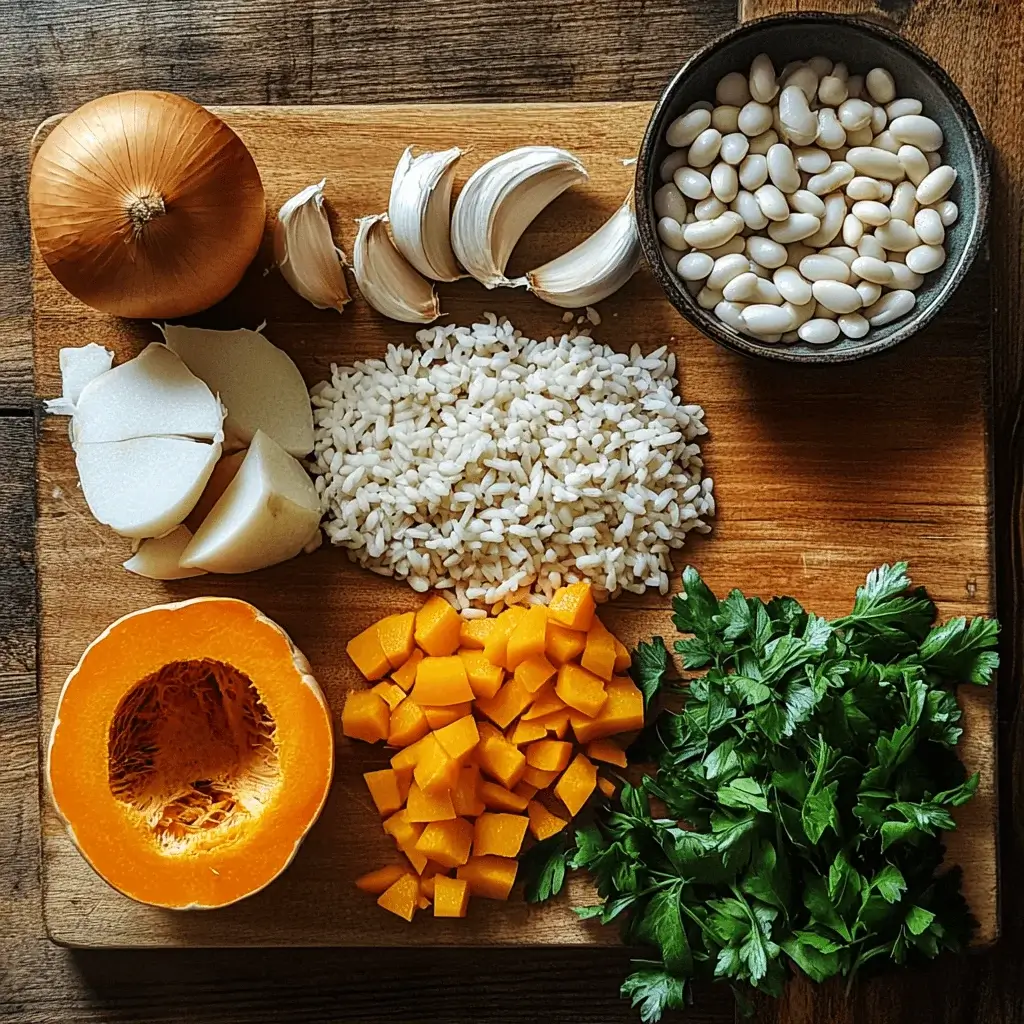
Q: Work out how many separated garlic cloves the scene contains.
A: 5